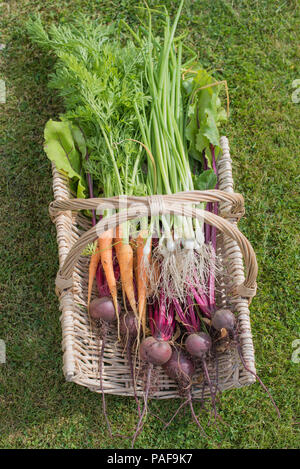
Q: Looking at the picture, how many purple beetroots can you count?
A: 6